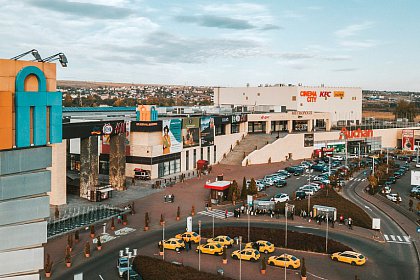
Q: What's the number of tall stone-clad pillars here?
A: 2